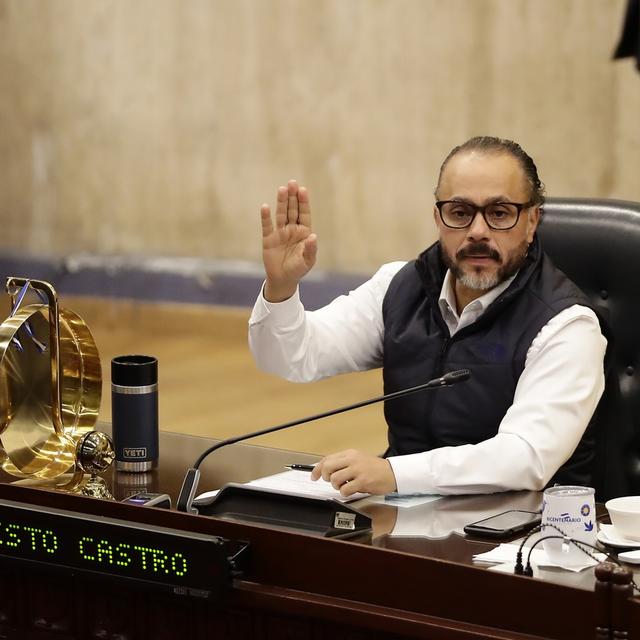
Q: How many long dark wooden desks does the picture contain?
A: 1